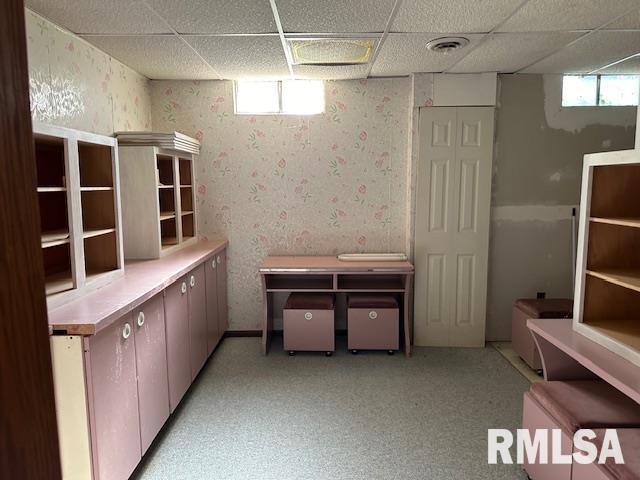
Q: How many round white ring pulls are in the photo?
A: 8